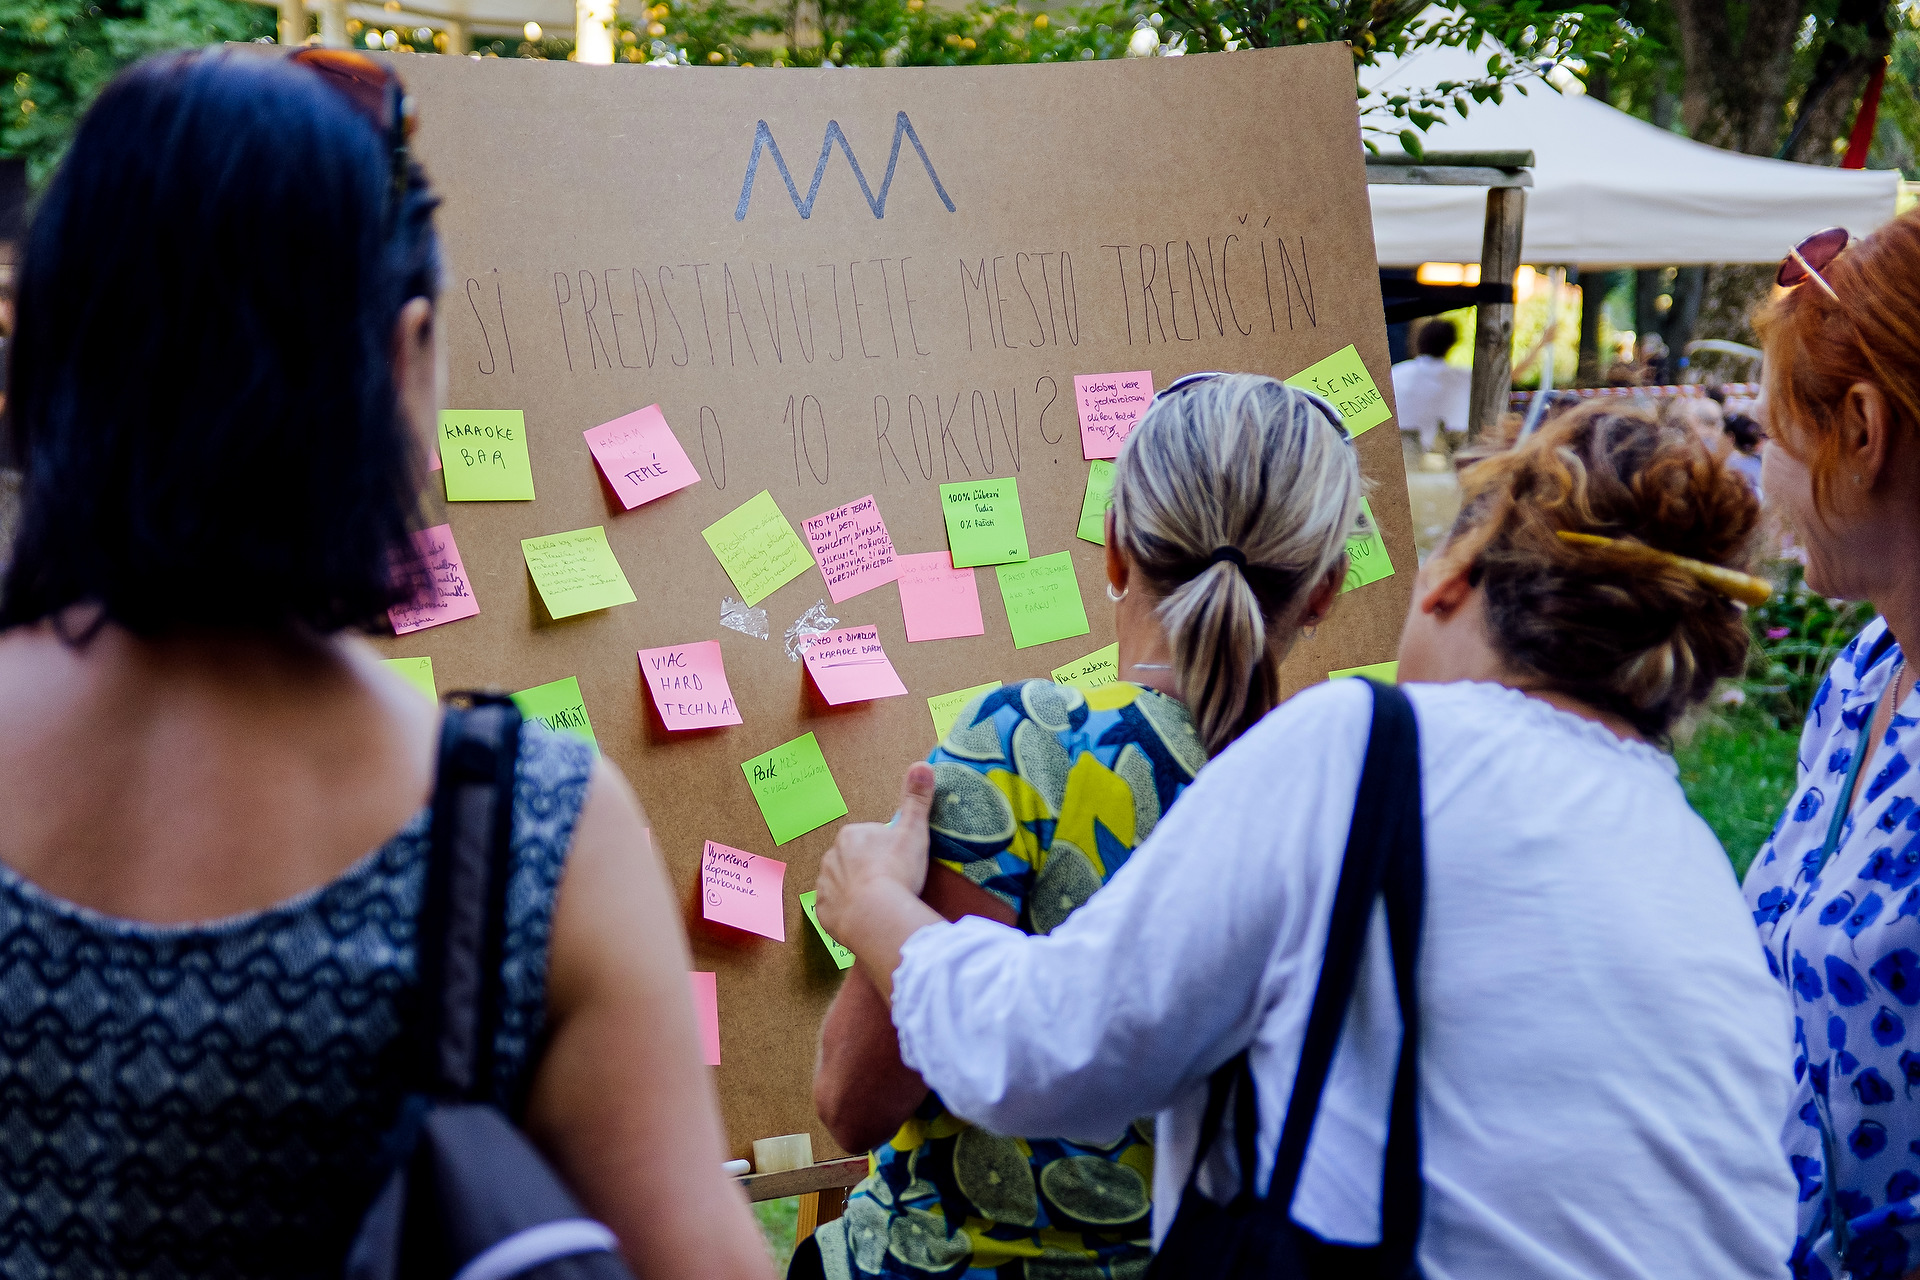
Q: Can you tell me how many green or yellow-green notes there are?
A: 15